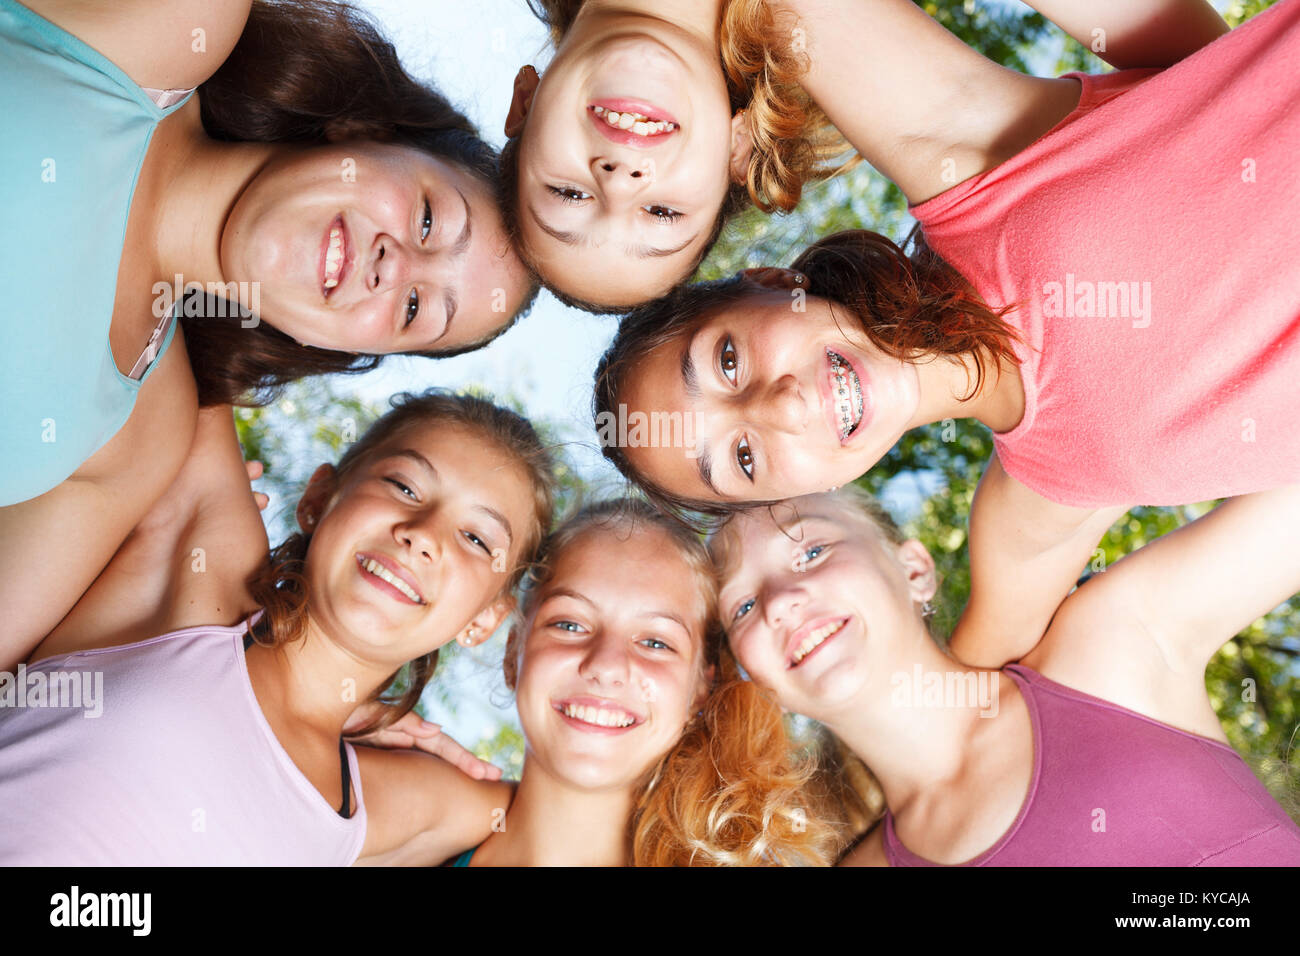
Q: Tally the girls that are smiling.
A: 6